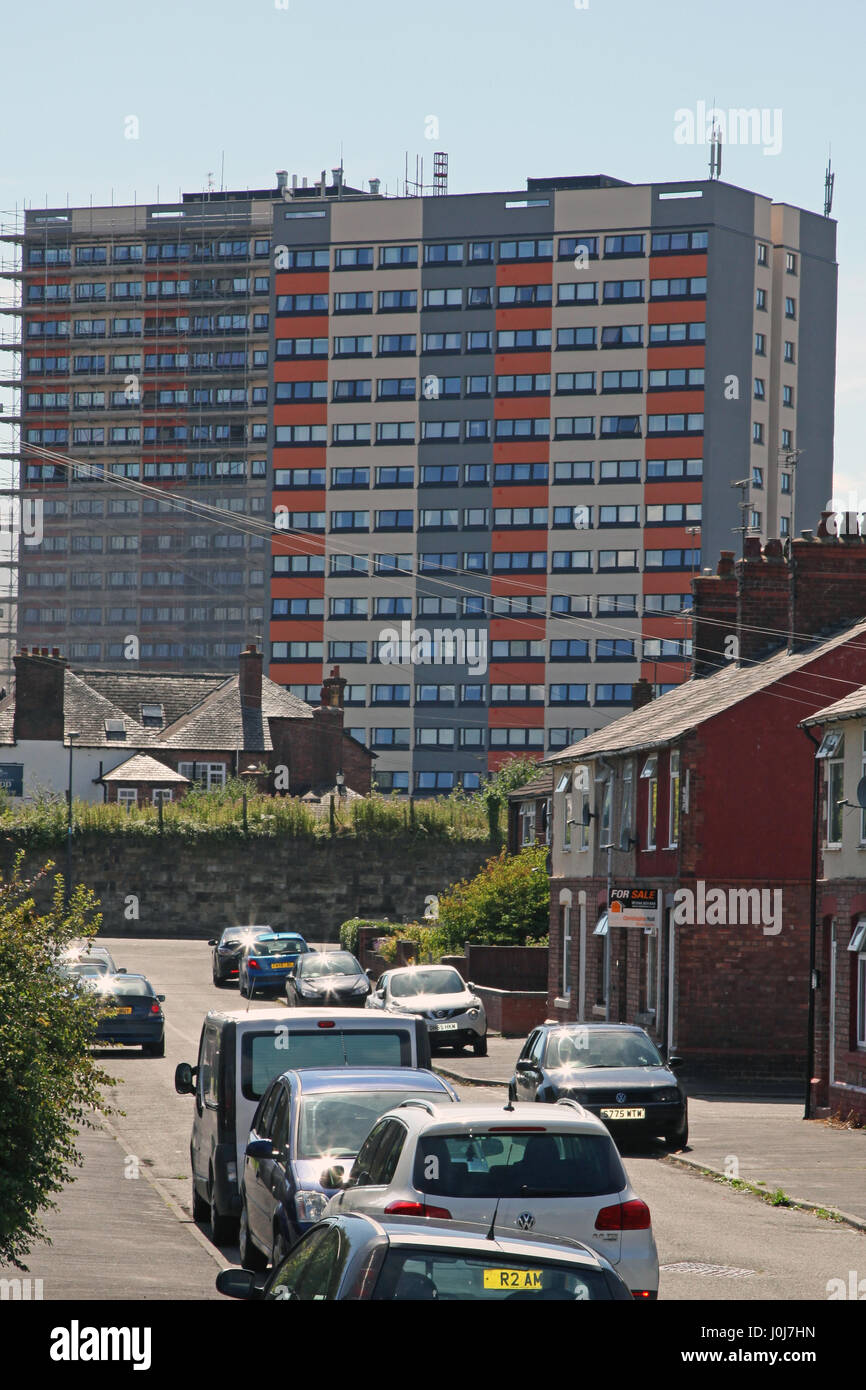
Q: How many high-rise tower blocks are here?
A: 2